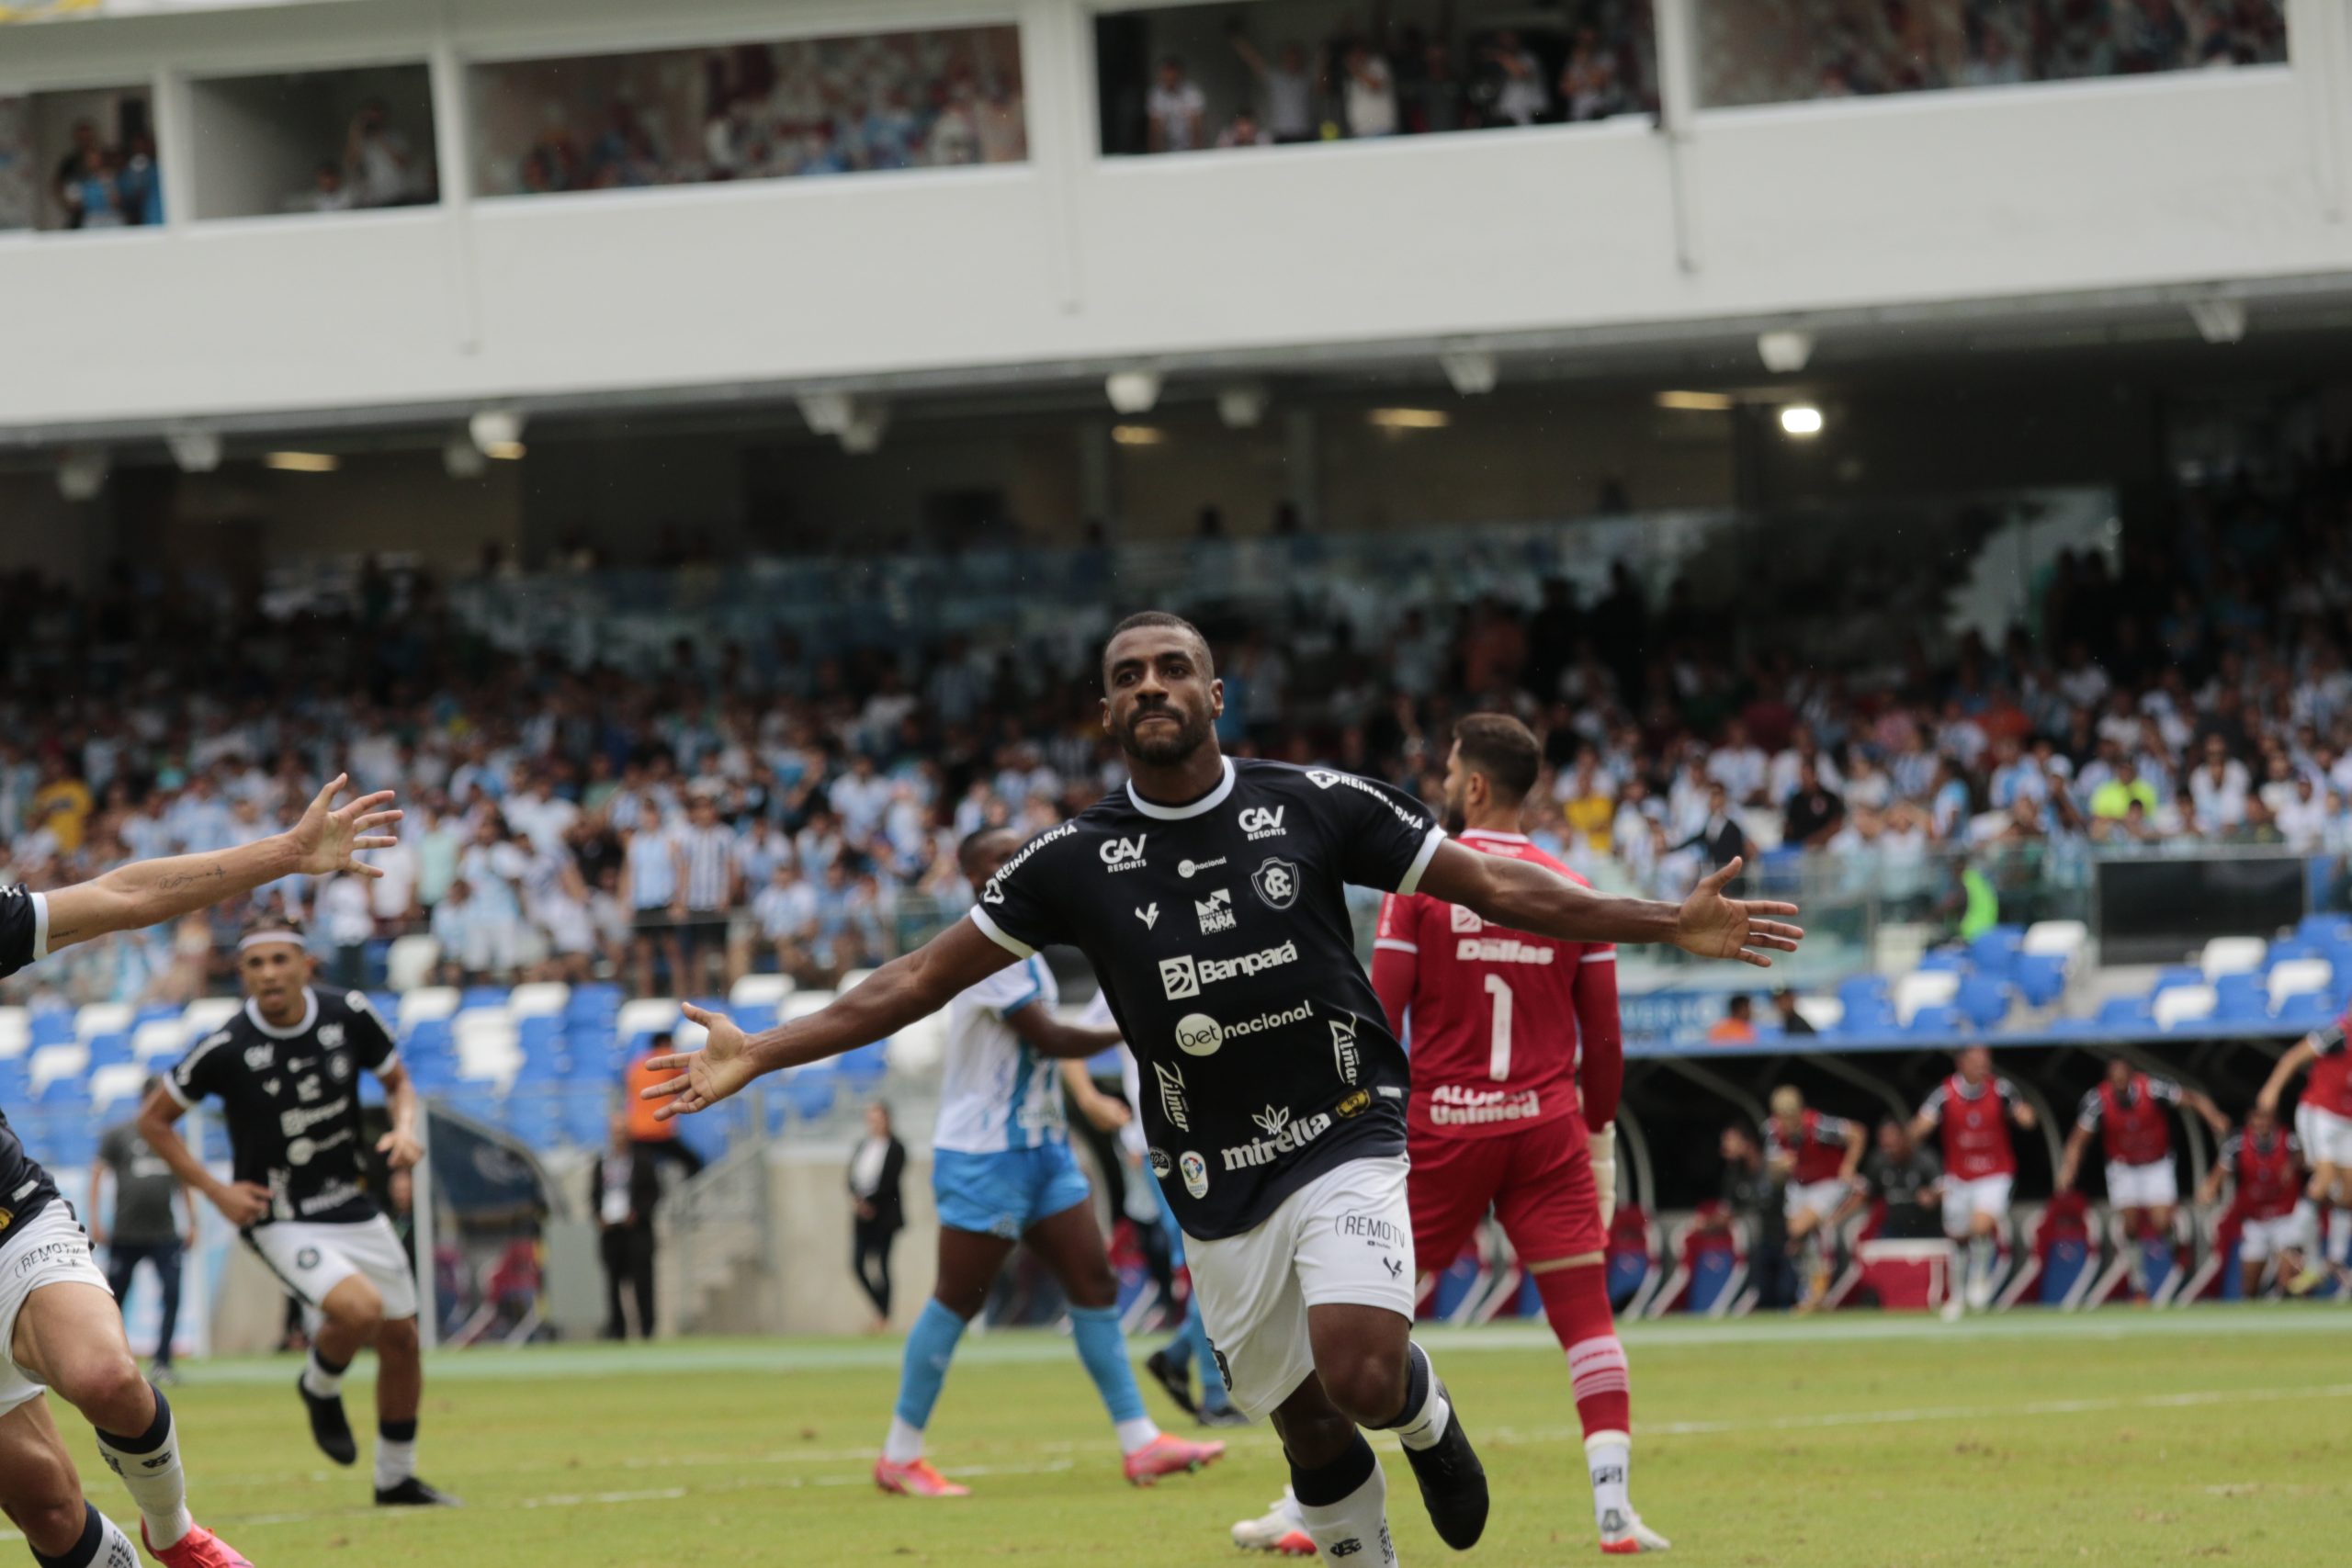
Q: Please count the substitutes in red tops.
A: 5